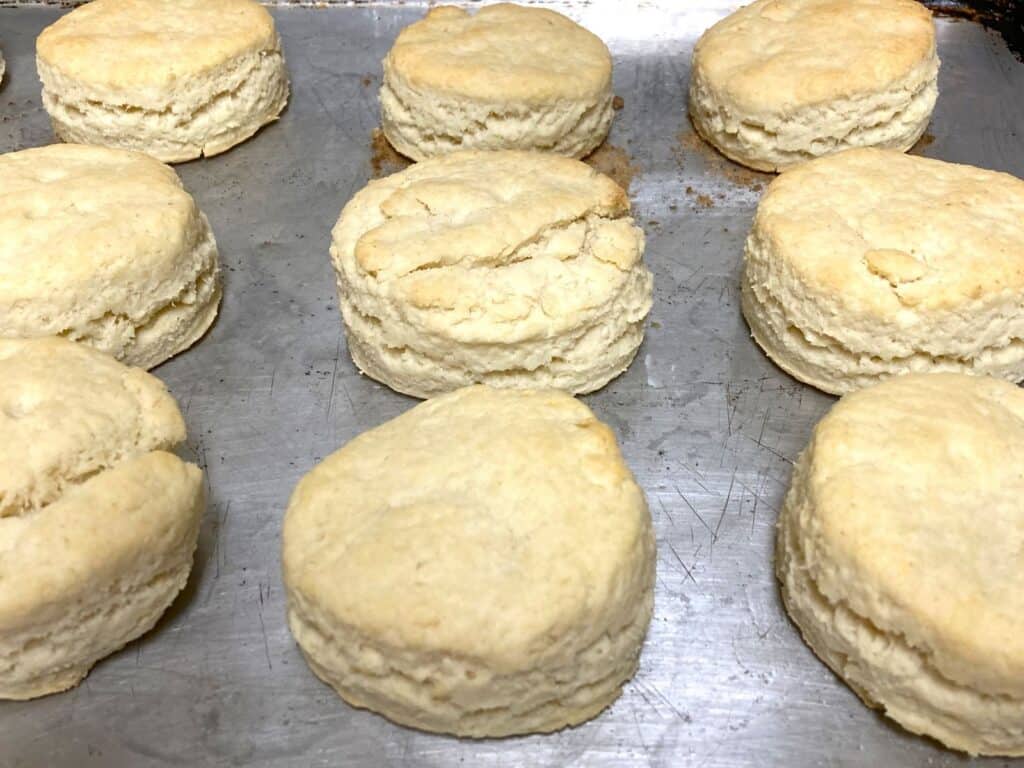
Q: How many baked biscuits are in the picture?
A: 9